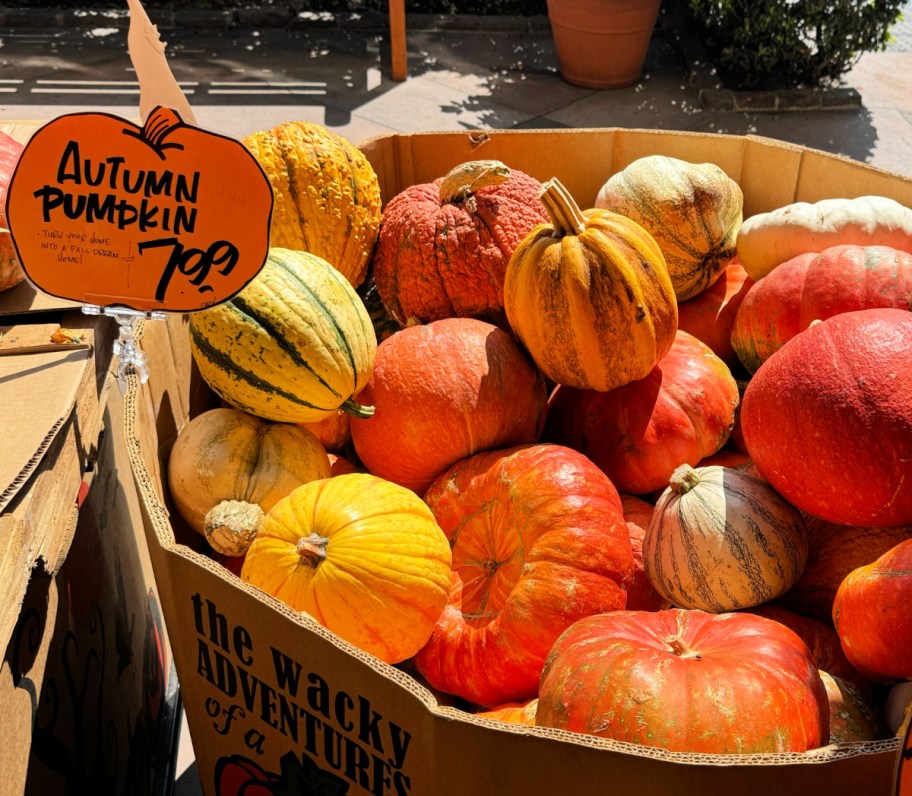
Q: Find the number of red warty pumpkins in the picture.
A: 1